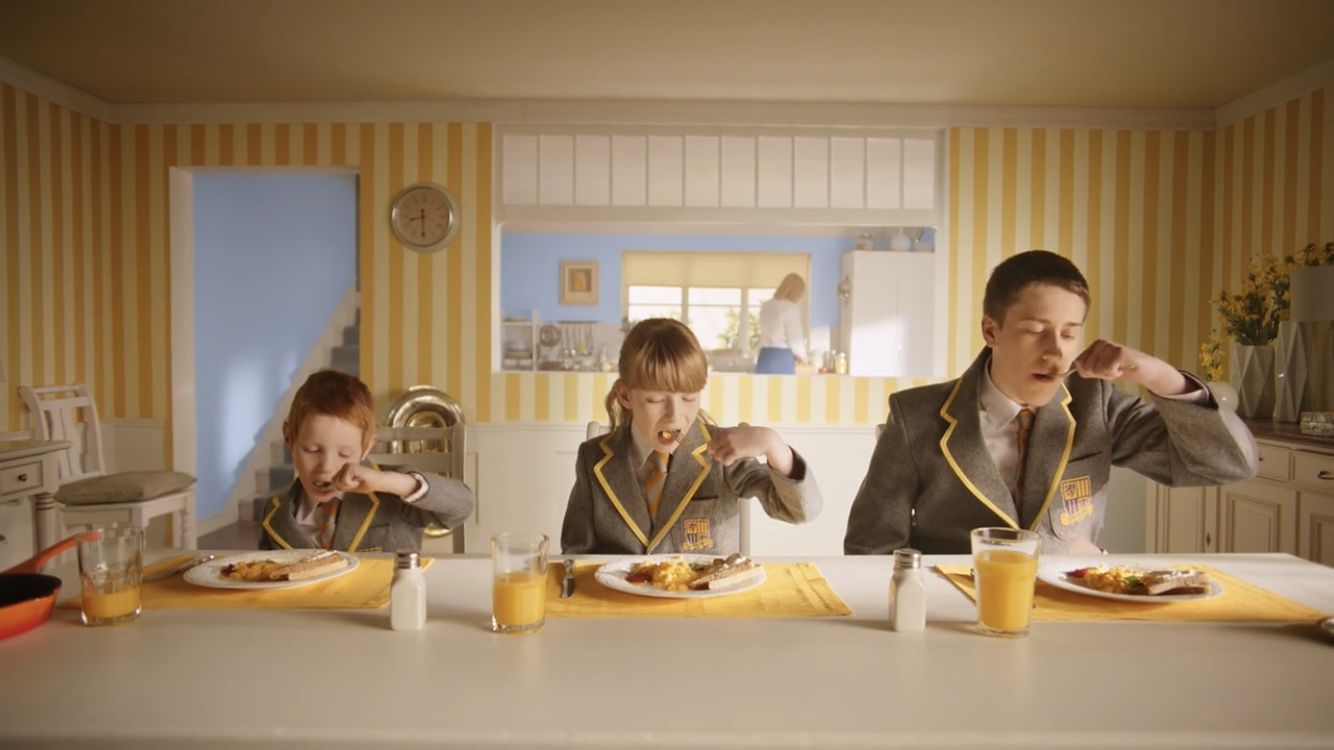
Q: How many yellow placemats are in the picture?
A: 3